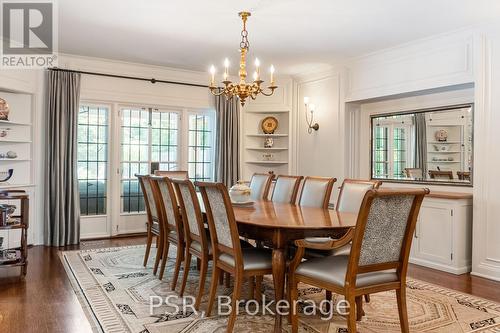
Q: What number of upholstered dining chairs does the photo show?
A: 10